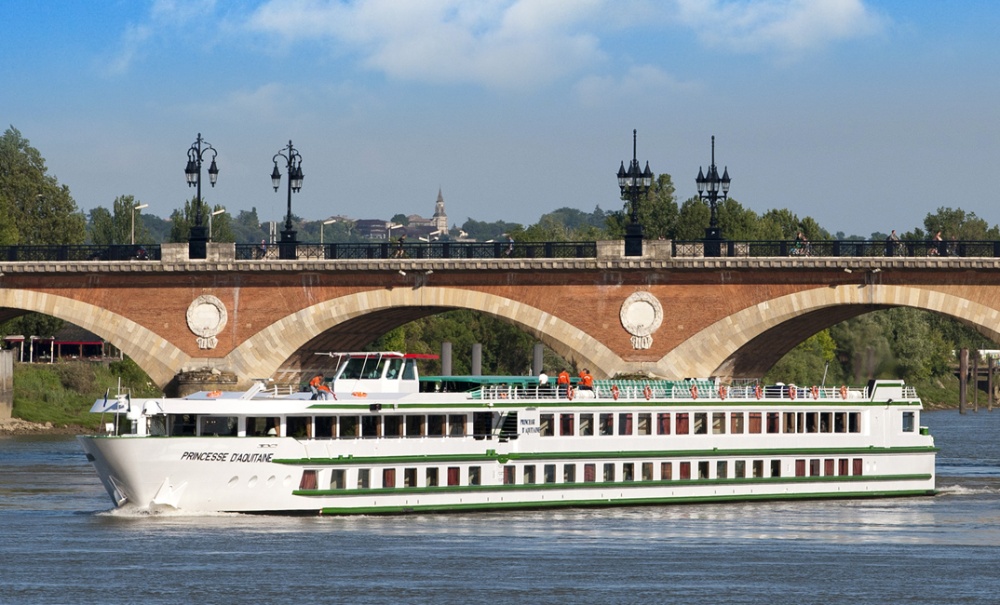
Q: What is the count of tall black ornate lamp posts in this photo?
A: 4